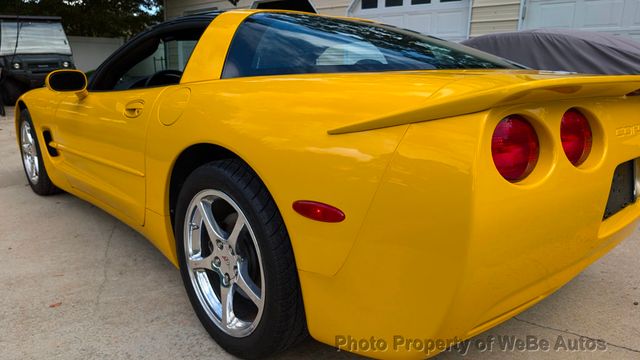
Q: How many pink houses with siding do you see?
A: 0